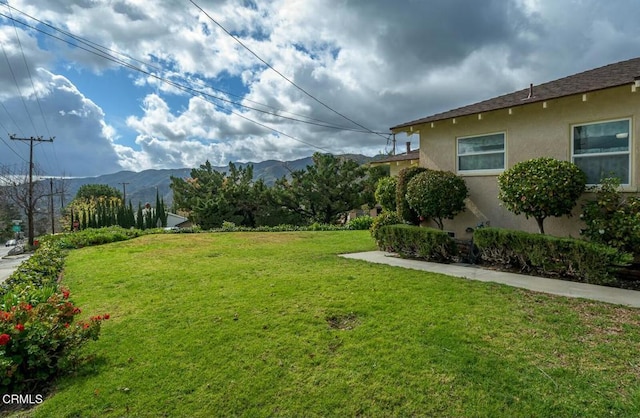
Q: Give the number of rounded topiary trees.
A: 2